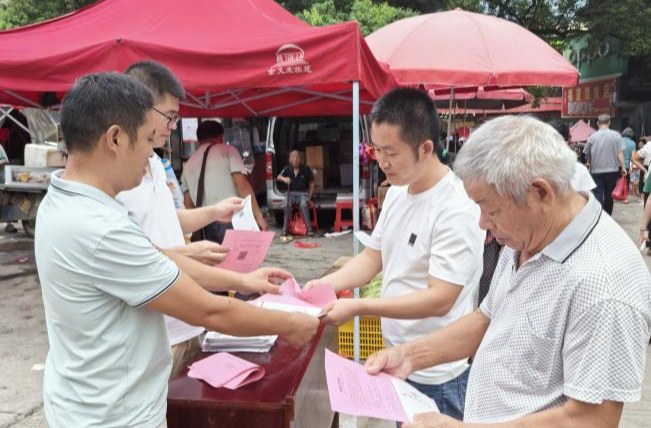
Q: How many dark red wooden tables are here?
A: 1